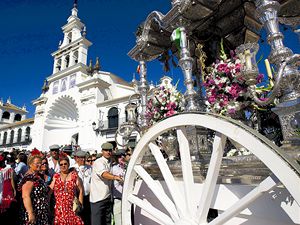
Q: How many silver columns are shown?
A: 3